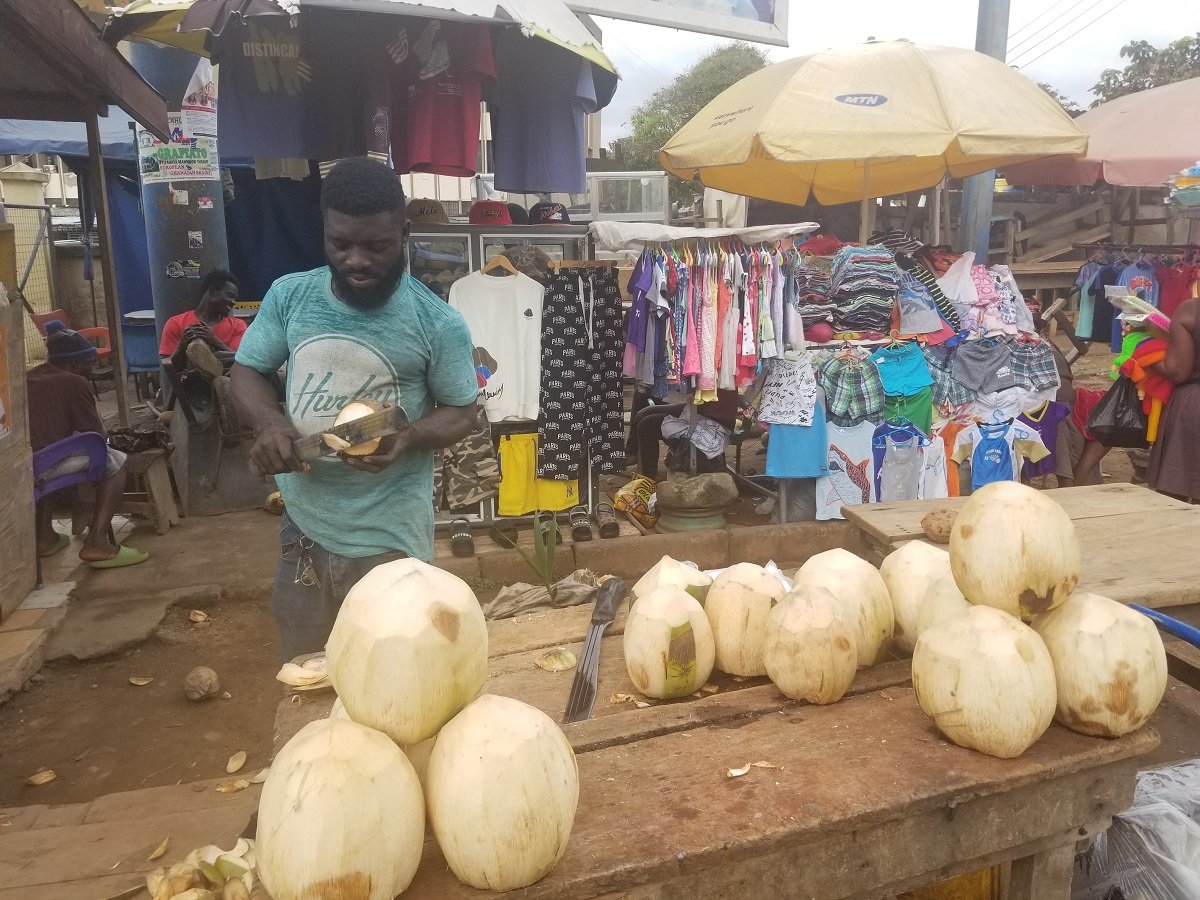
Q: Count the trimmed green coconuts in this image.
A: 14